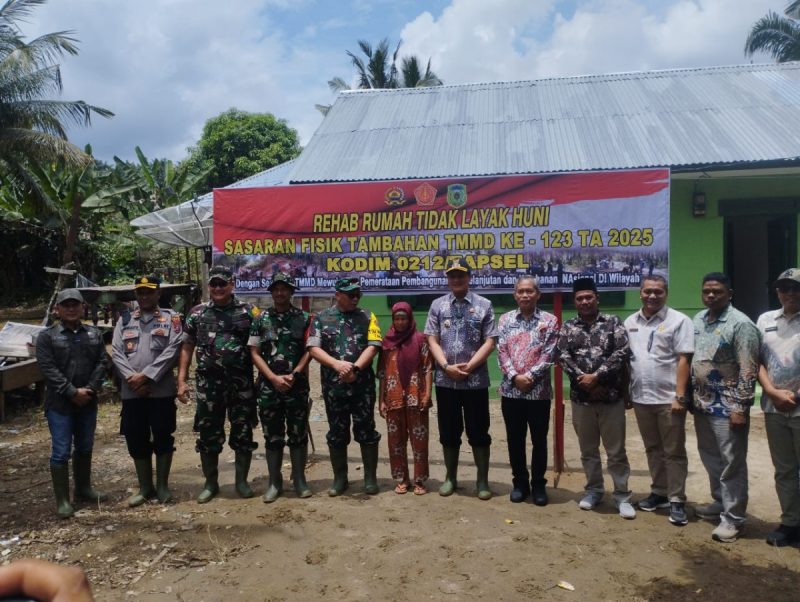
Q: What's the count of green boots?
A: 12